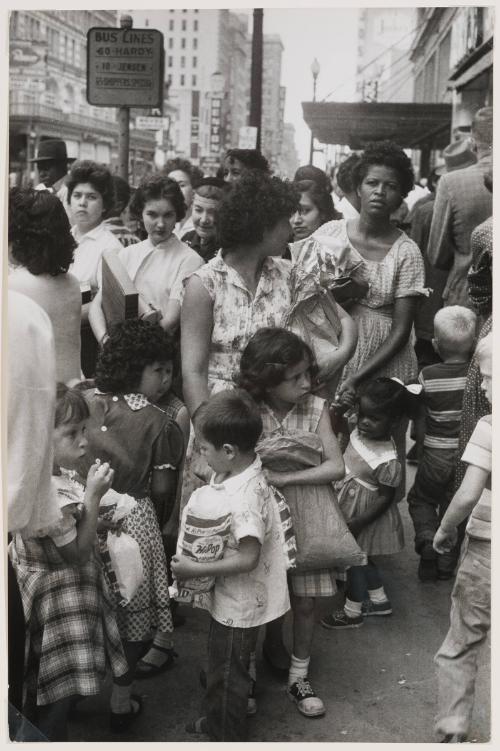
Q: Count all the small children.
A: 7